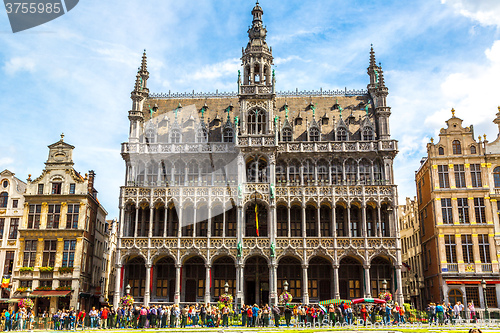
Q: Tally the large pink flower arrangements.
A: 5